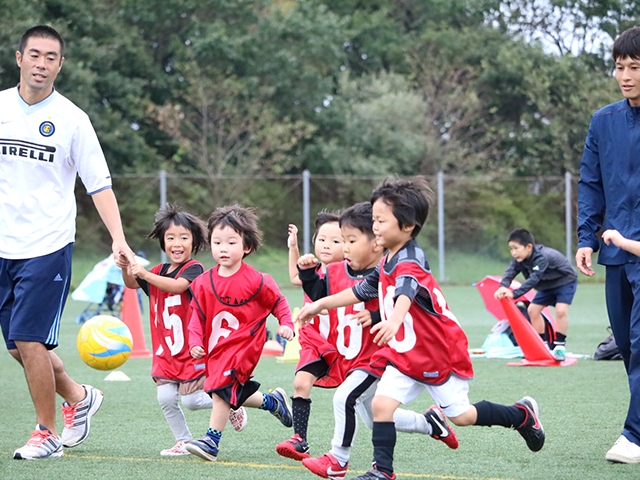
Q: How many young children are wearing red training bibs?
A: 5